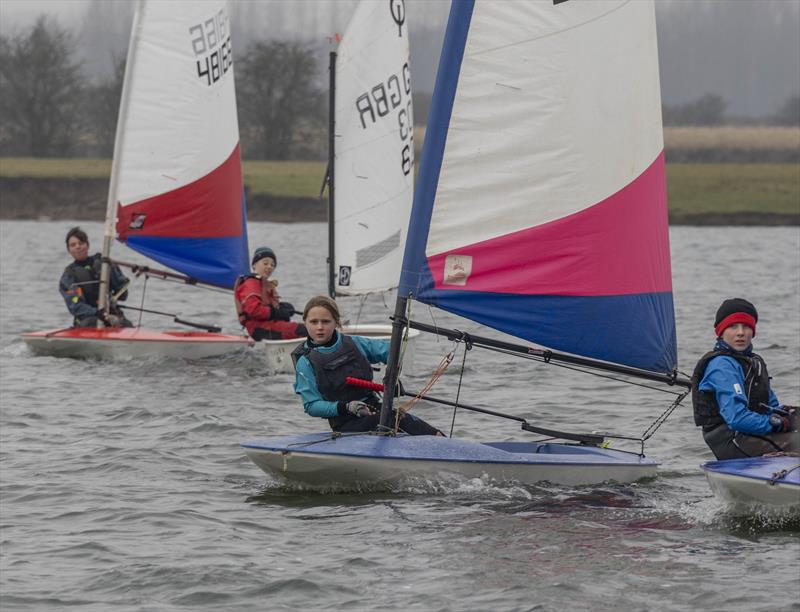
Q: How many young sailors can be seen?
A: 4